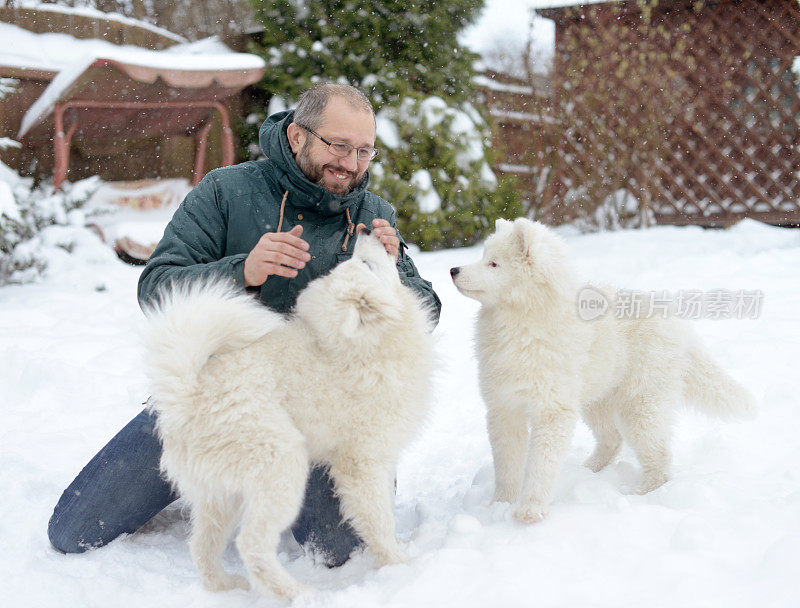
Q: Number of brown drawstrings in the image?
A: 2